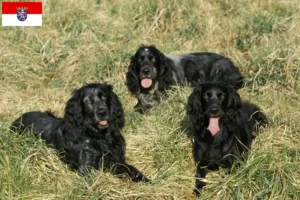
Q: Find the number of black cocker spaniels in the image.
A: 3